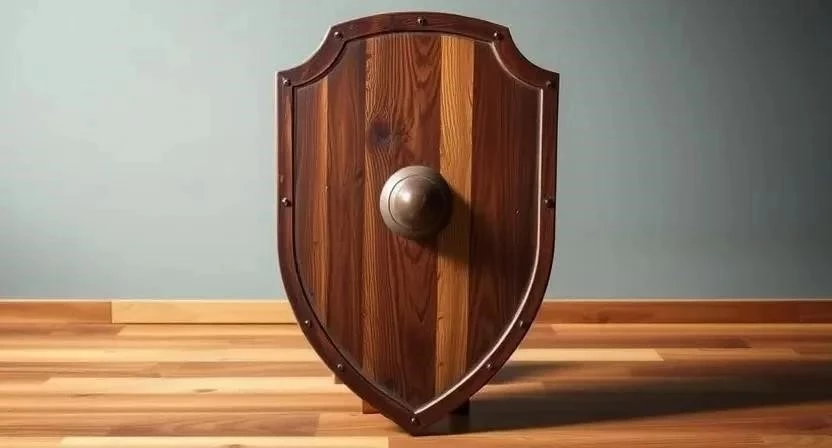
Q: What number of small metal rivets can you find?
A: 12